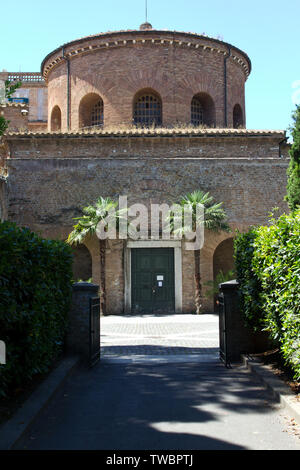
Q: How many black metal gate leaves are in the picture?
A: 2